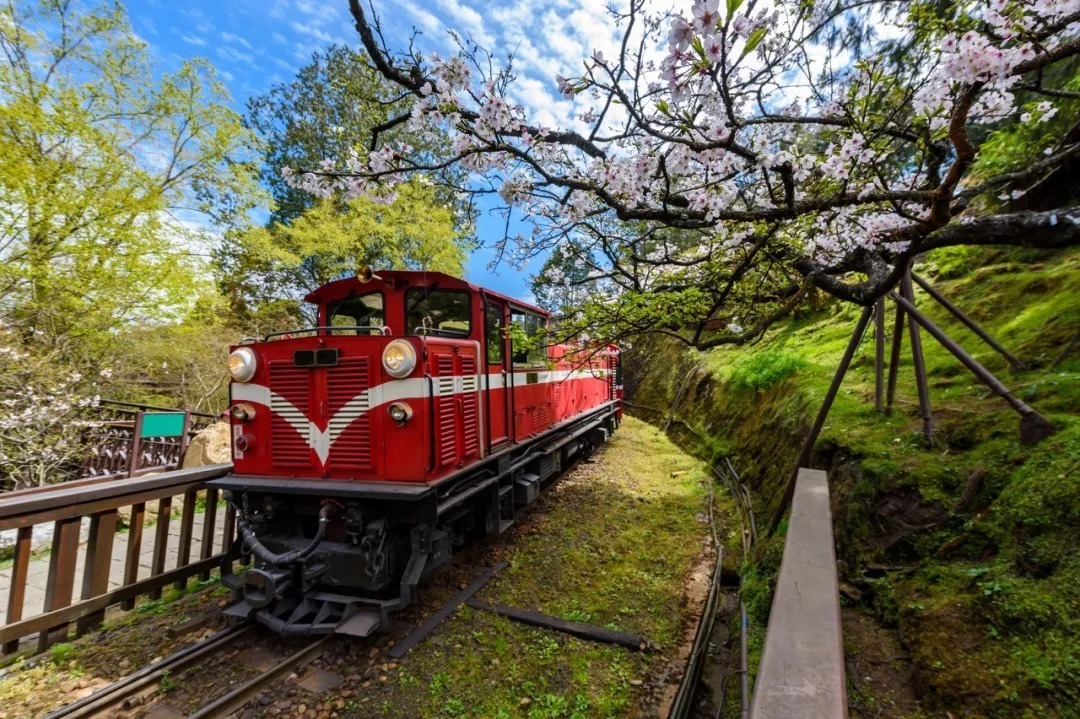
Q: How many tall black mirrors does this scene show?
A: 0